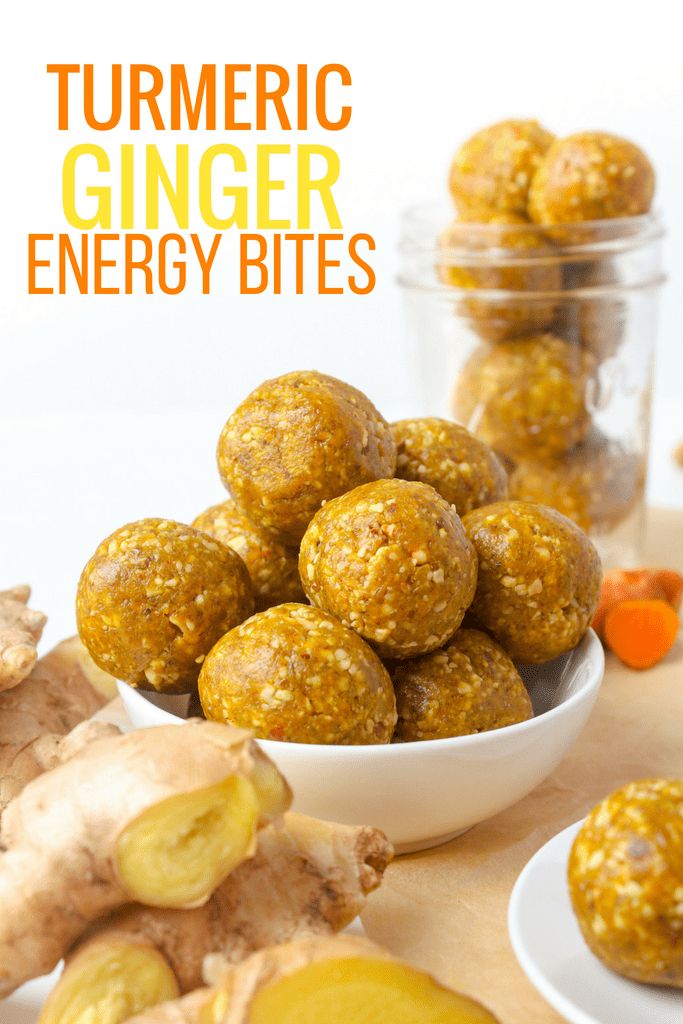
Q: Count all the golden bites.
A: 15